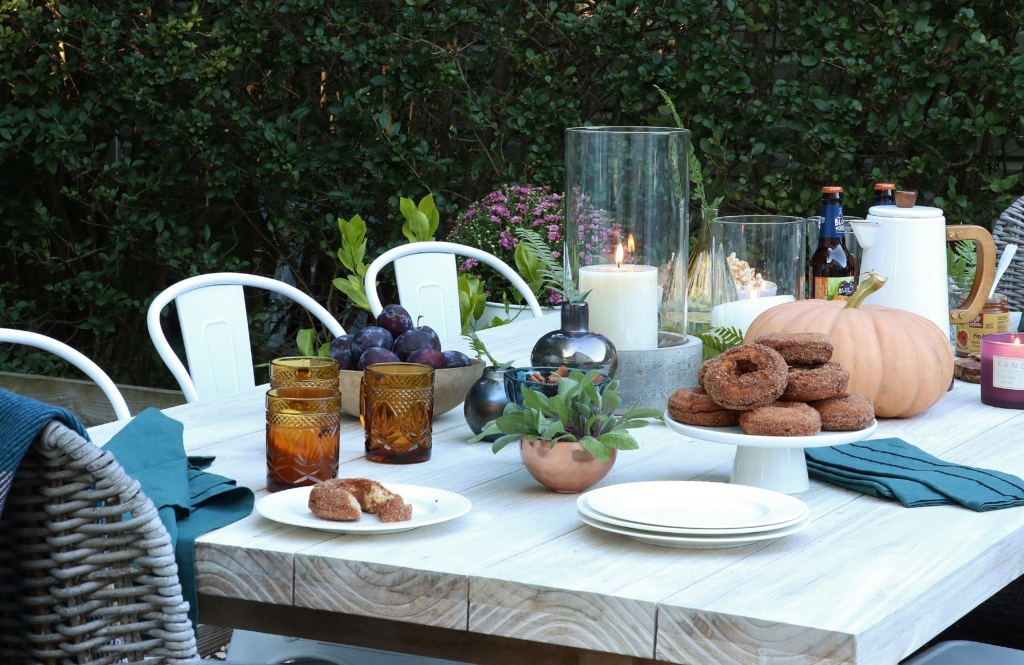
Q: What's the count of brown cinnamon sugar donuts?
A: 8